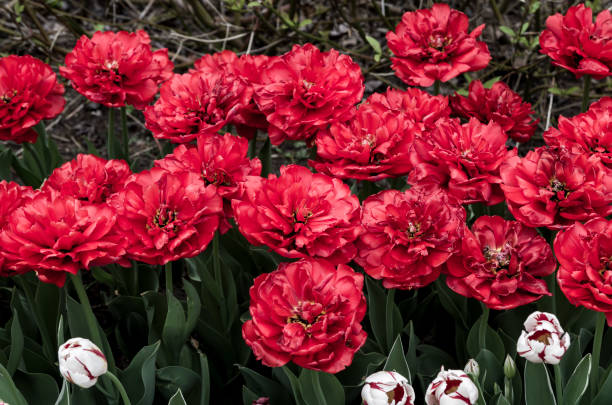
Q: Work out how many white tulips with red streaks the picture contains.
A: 4